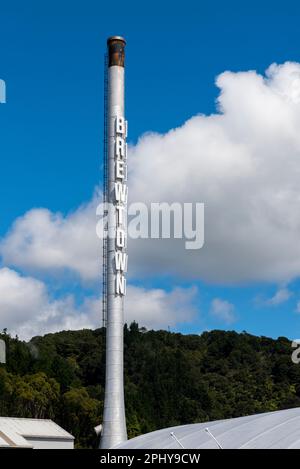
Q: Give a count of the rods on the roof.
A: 2